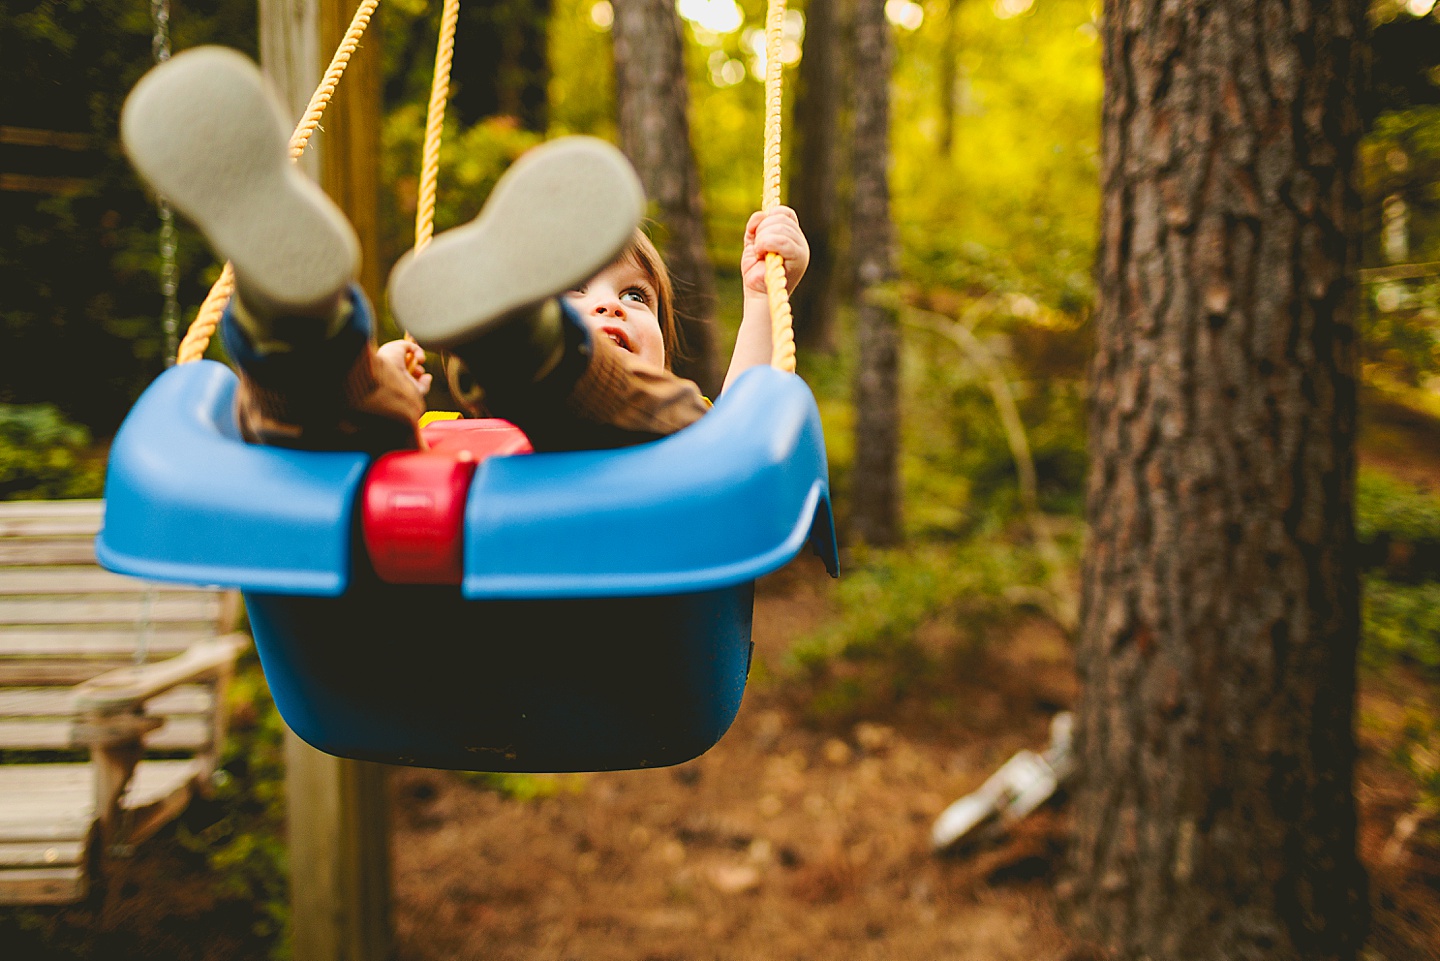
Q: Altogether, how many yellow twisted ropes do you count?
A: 3